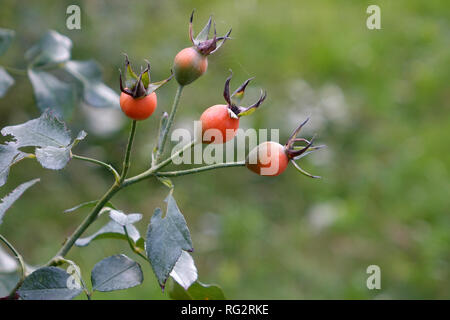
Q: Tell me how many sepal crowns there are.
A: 4